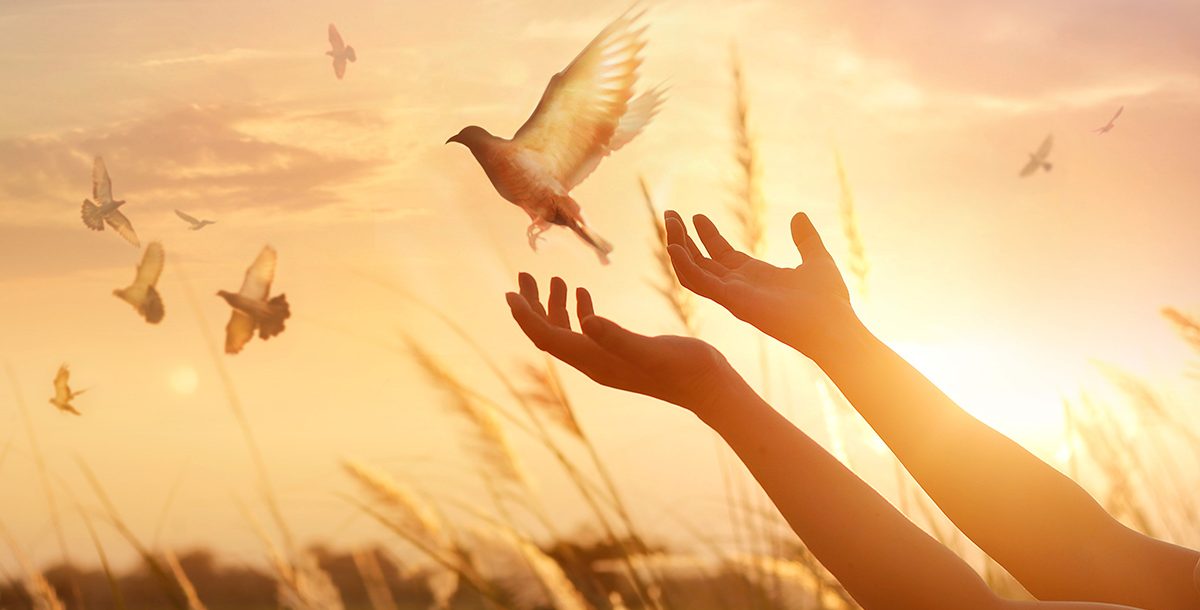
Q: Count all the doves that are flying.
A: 9